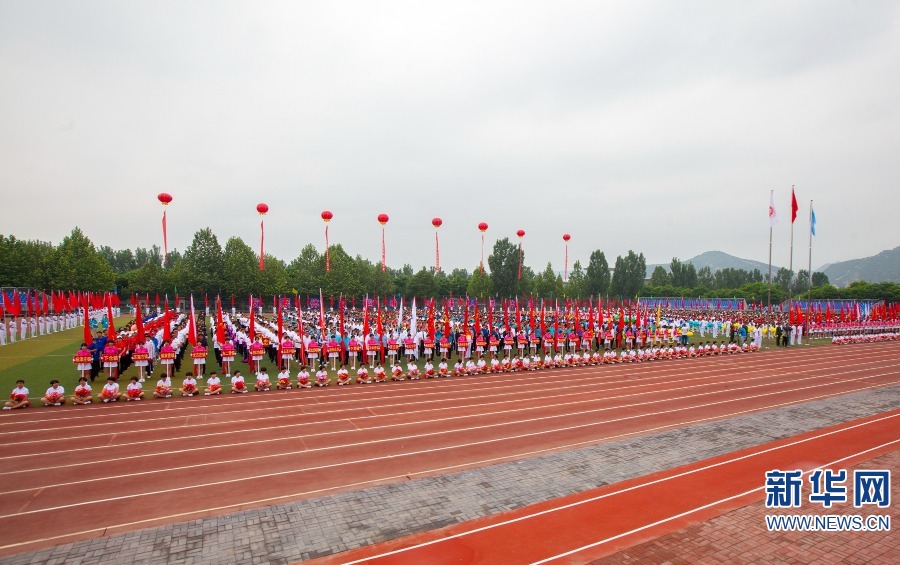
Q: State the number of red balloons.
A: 8